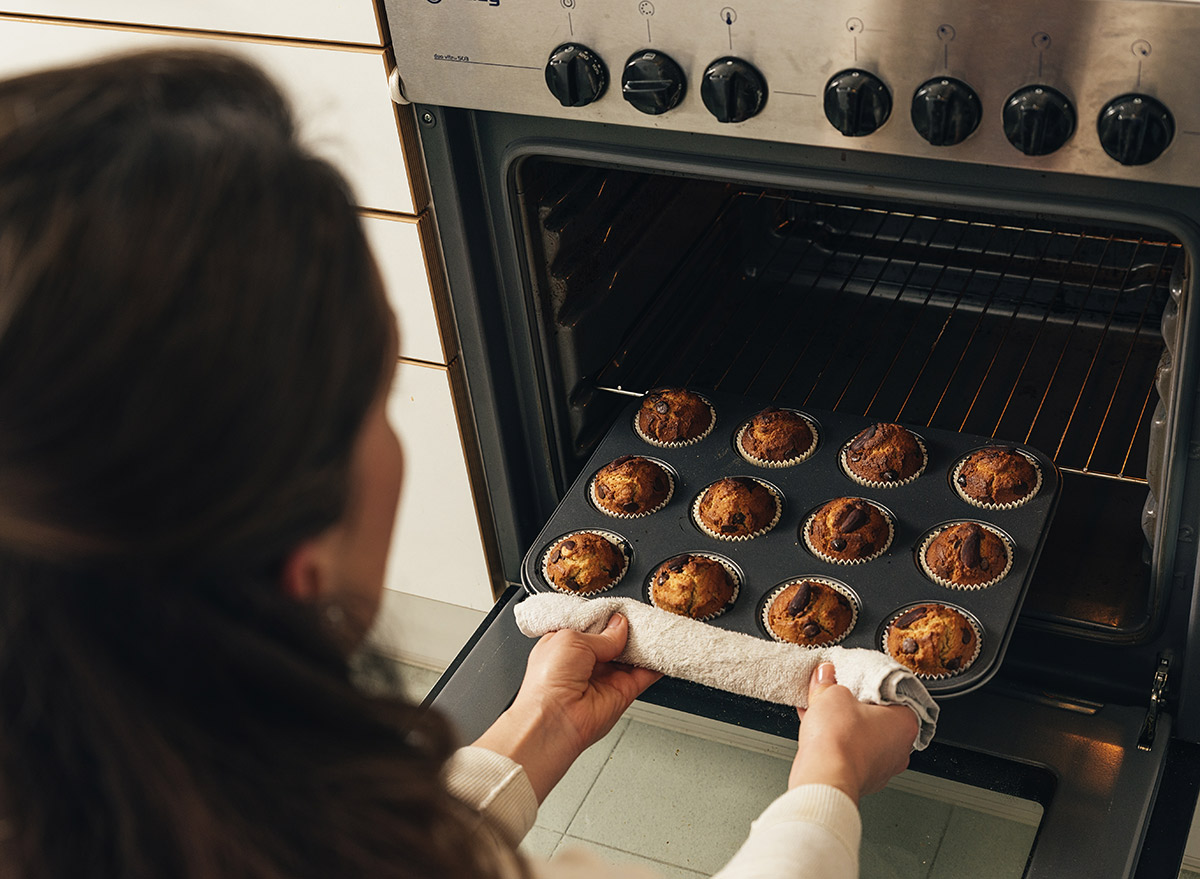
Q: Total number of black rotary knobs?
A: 7